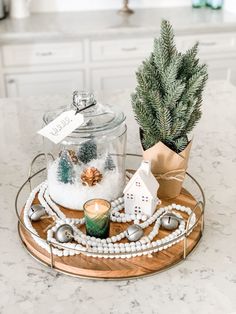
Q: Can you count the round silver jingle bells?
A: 4